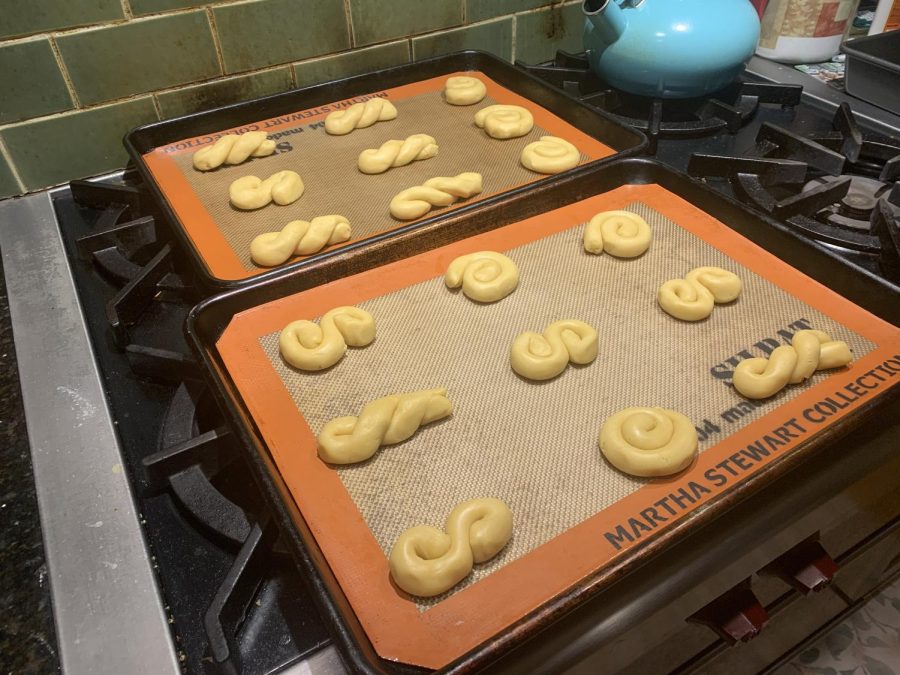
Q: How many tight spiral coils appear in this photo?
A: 6